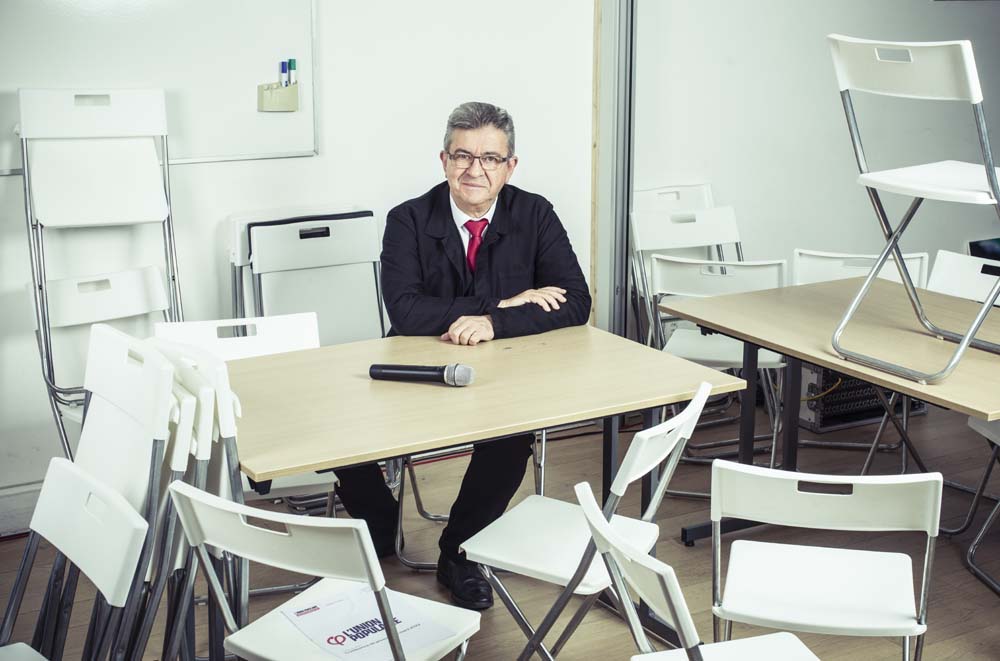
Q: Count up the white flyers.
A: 1